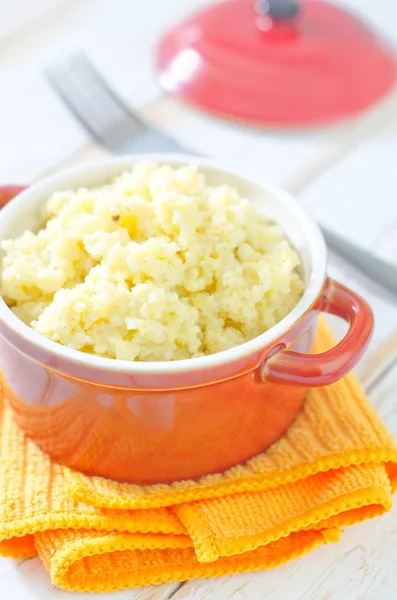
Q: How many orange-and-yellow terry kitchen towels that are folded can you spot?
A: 1